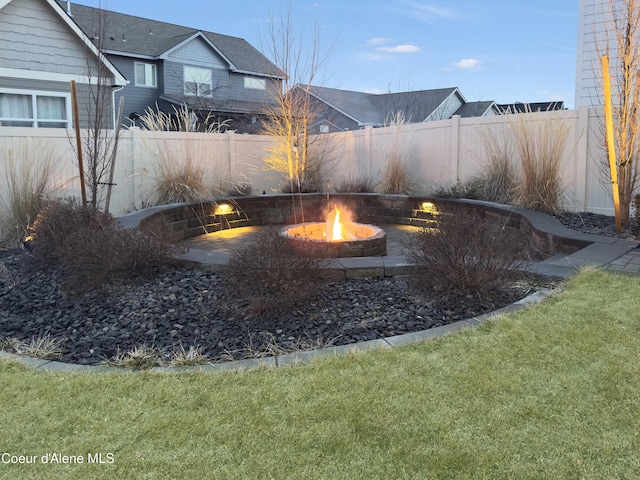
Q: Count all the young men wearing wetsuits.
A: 0